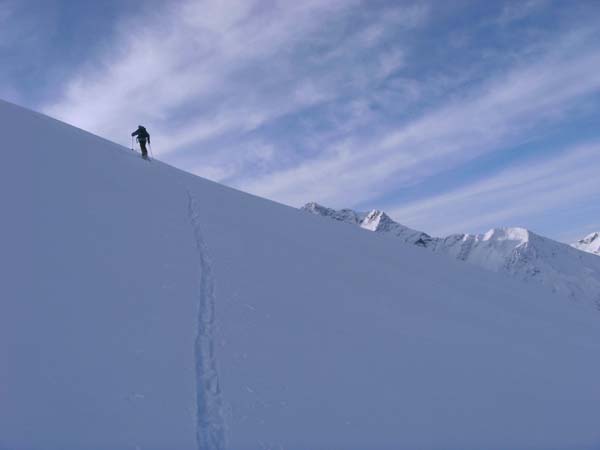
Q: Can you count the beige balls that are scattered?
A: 0